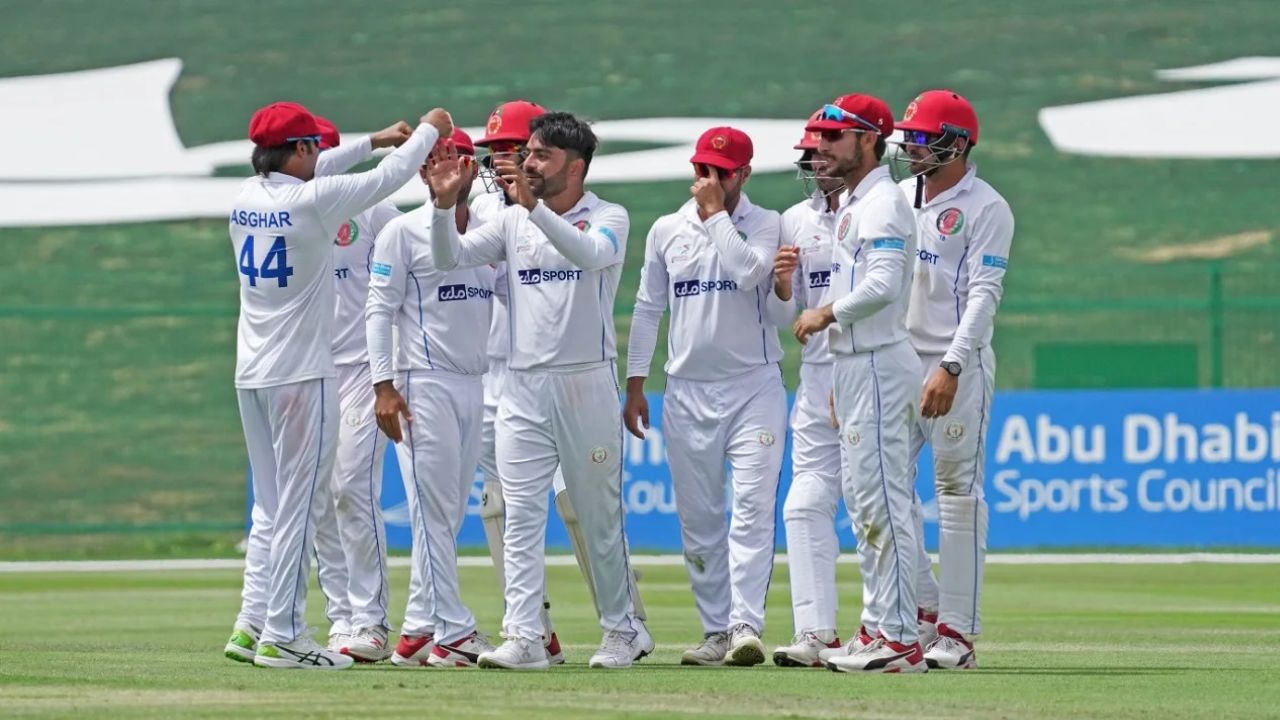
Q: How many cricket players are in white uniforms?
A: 9